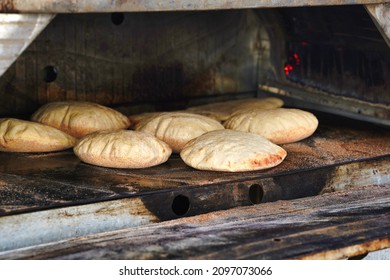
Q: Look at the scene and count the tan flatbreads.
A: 8